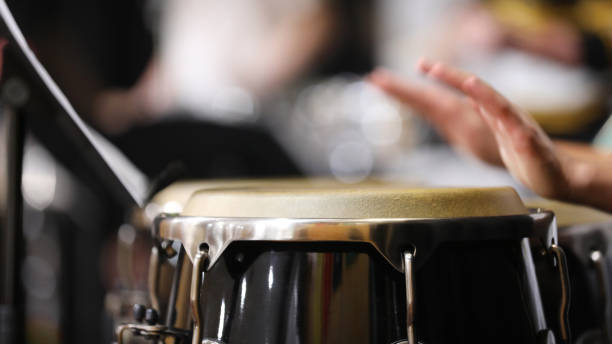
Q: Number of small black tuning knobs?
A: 2